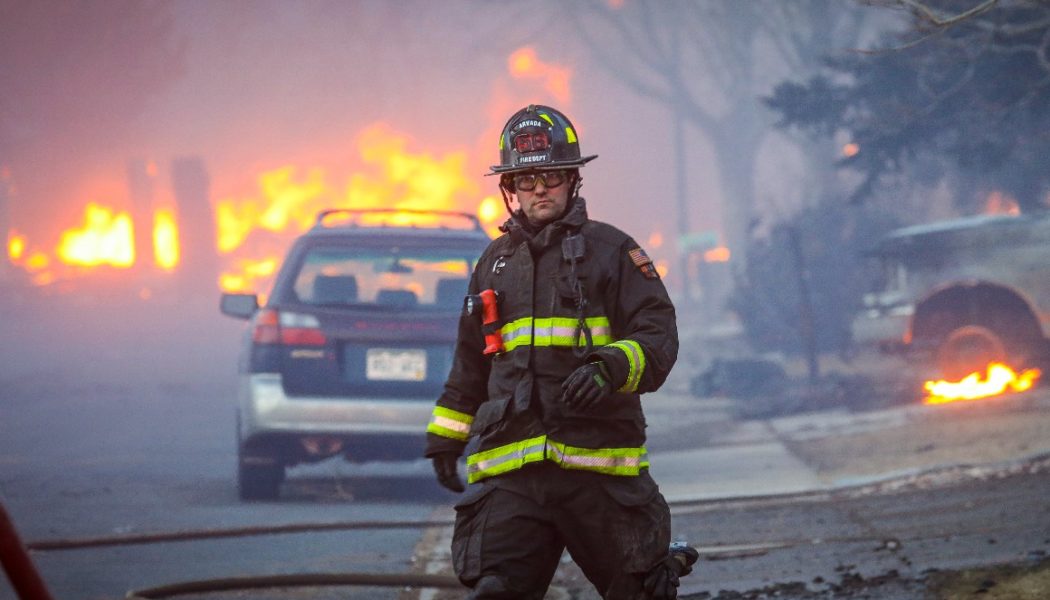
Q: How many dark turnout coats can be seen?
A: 1